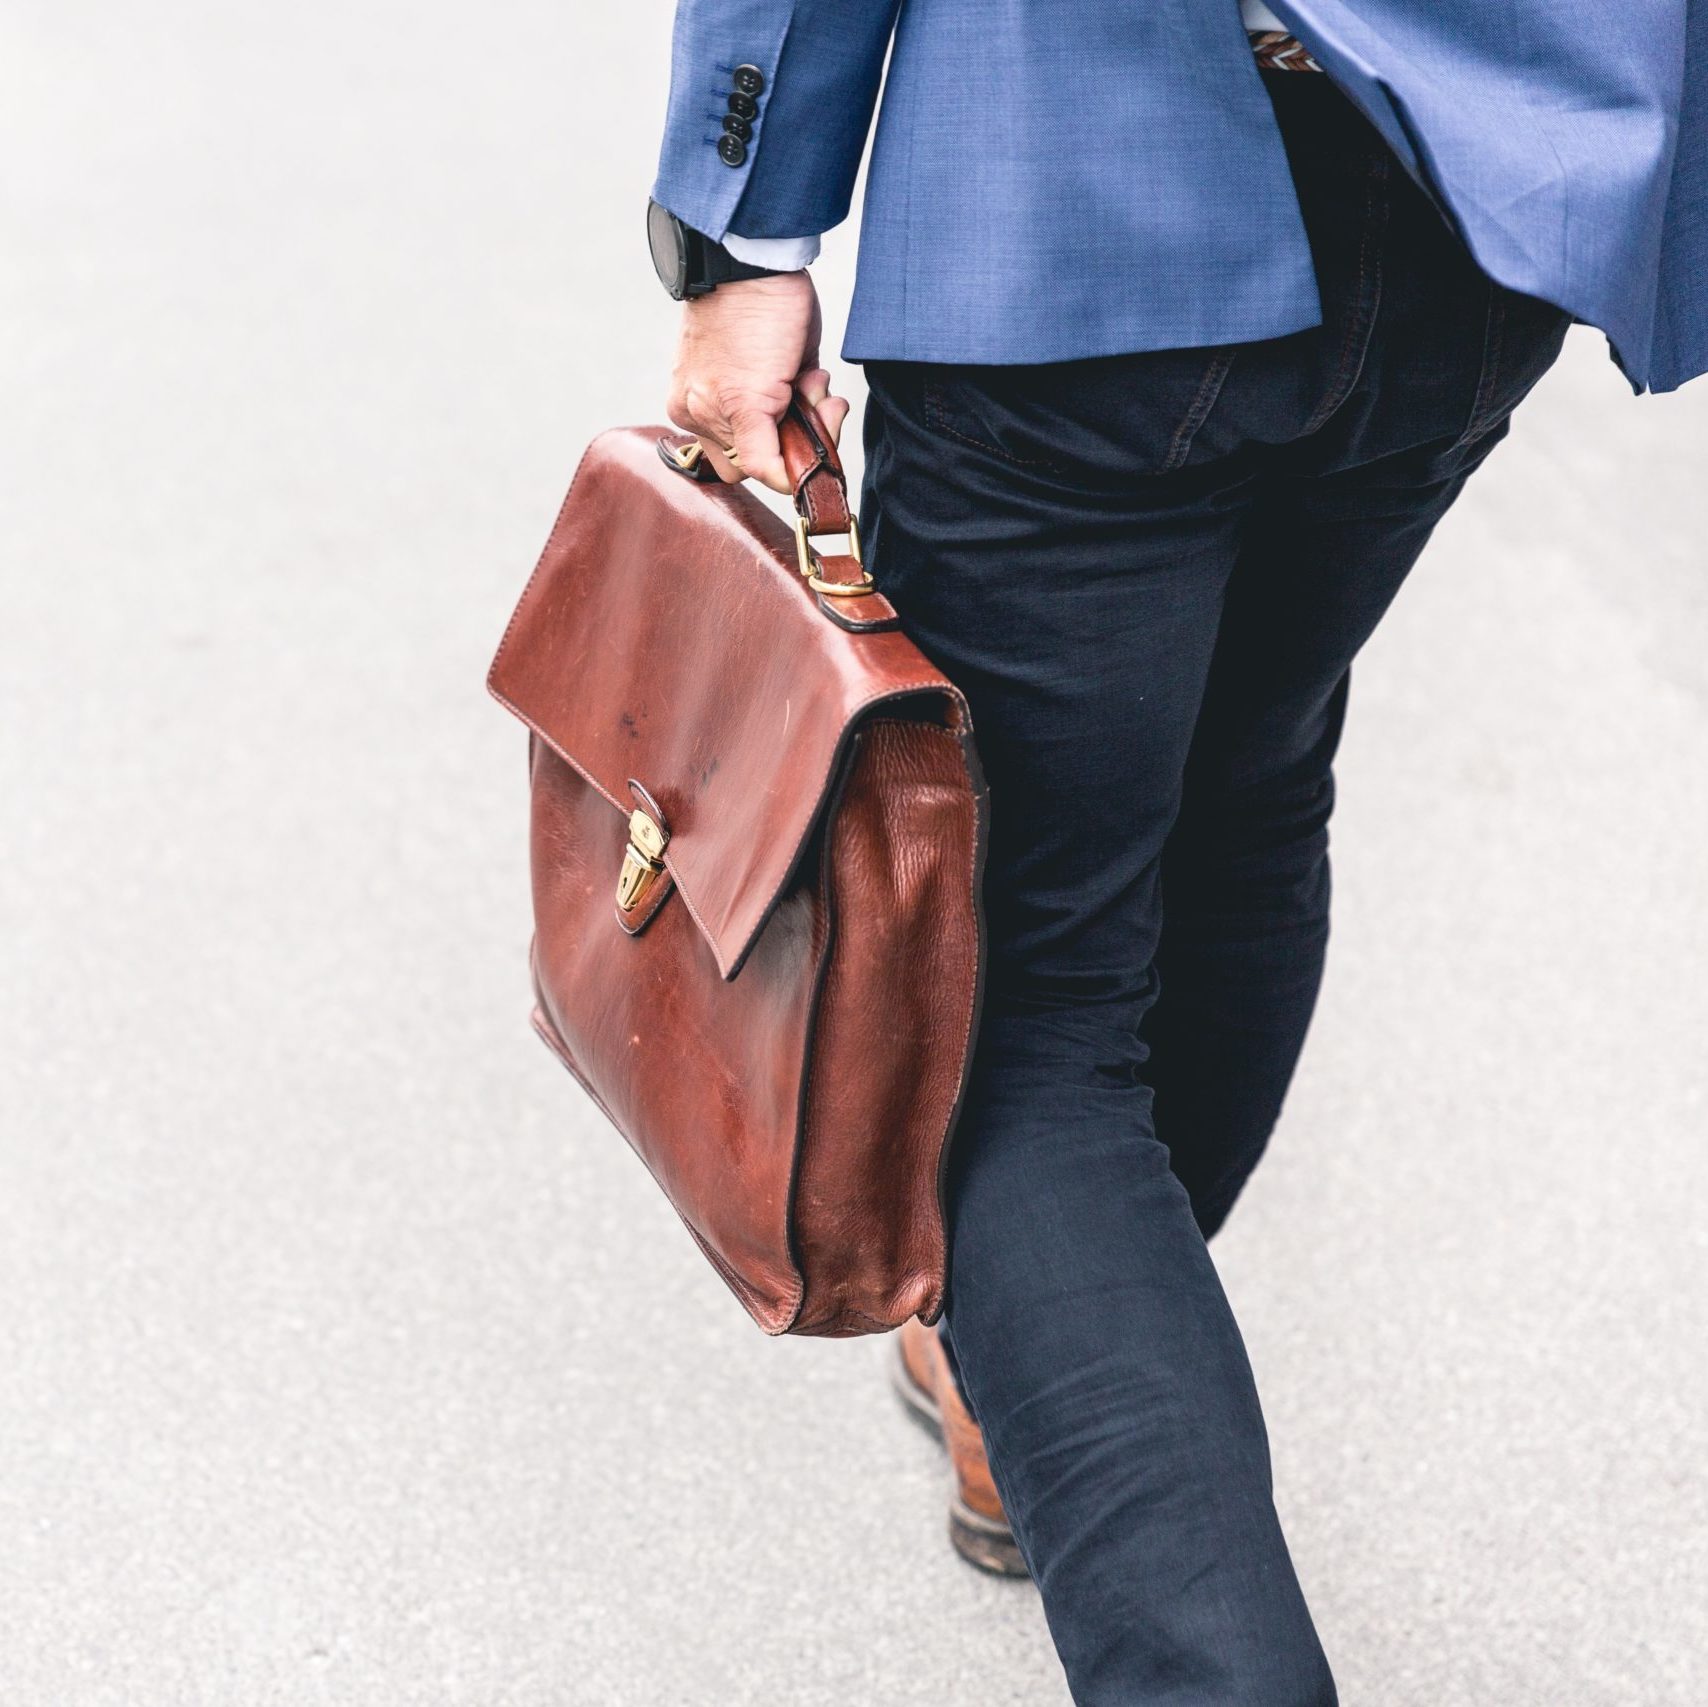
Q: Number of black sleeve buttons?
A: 4